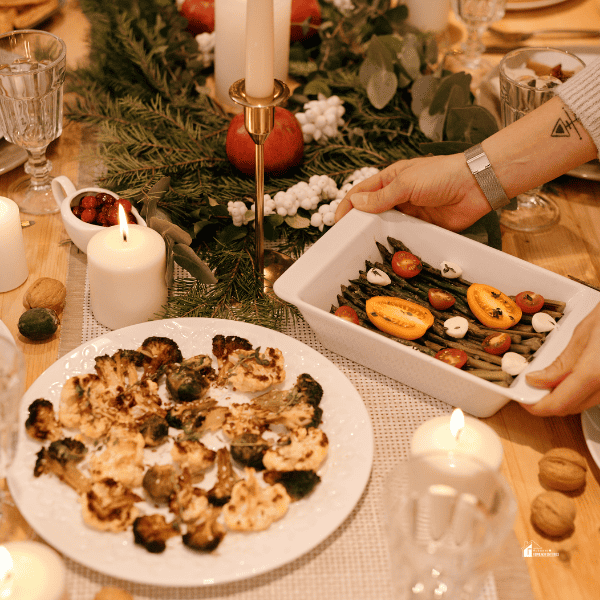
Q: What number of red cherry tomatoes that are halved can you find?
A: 6